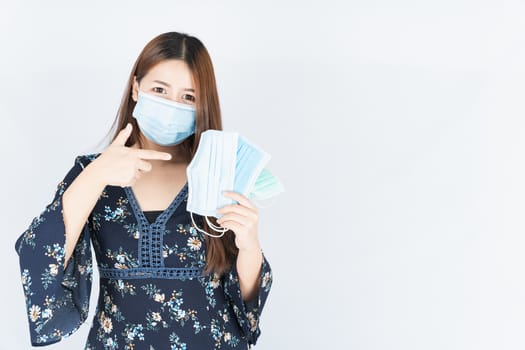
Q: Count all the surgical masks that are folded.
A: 3